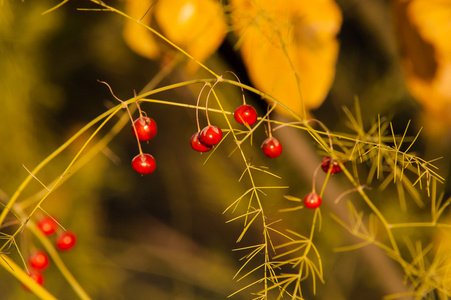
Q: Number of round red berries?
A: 12